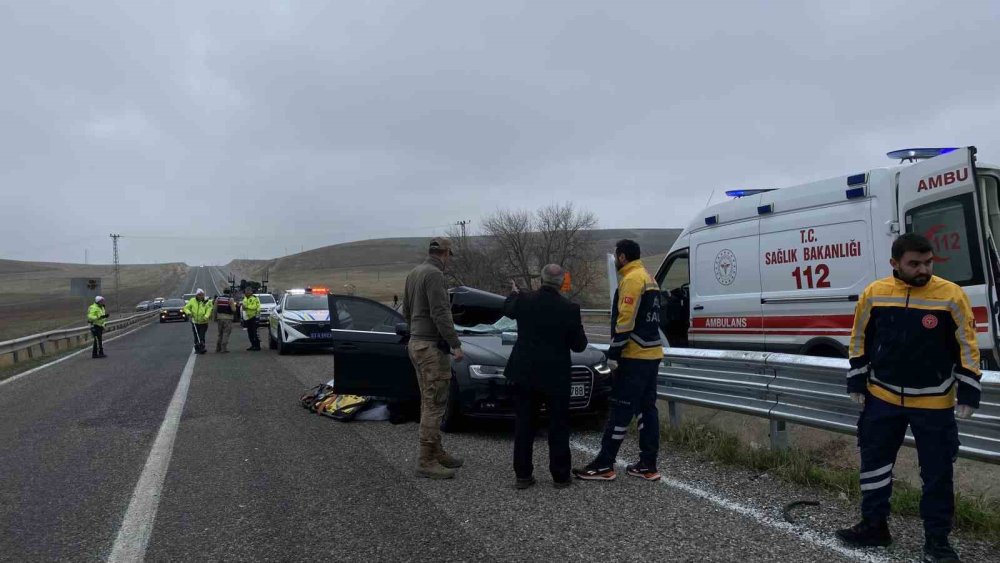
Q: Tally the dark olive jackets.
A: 1